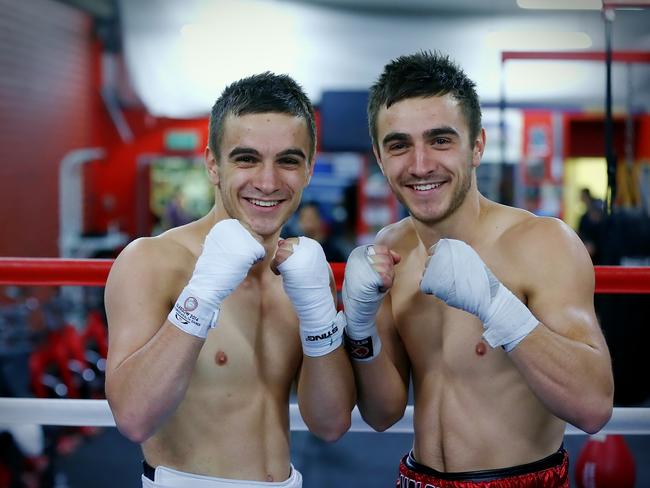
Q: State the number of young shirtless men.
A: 2